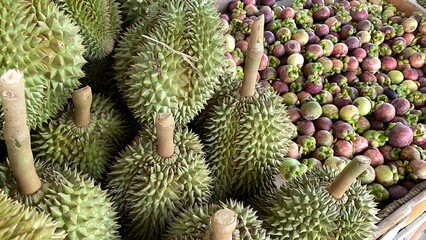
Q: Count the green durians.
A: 11